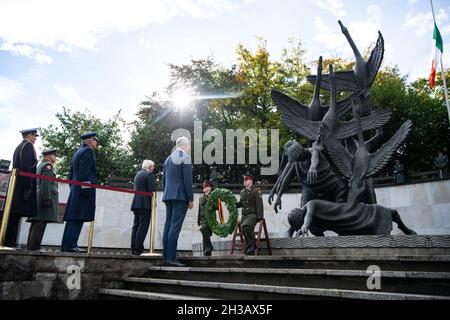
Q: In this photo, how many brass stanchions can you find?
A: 3